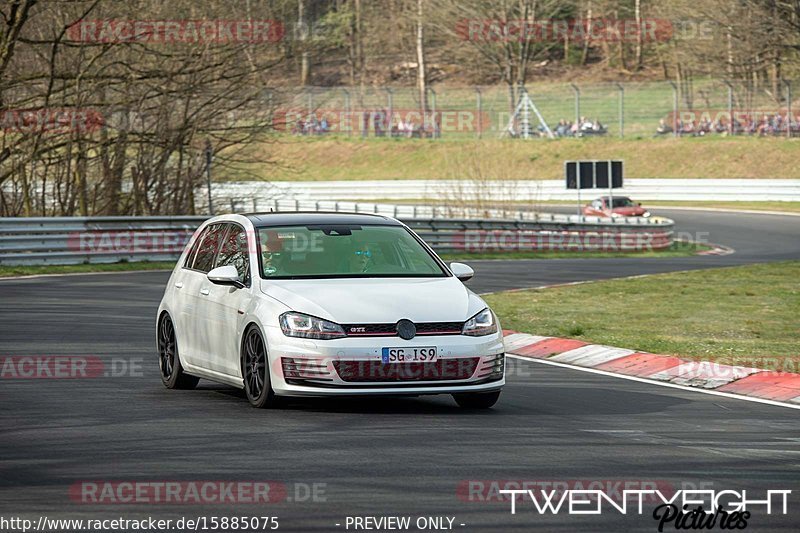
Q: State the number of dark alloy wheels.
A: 2